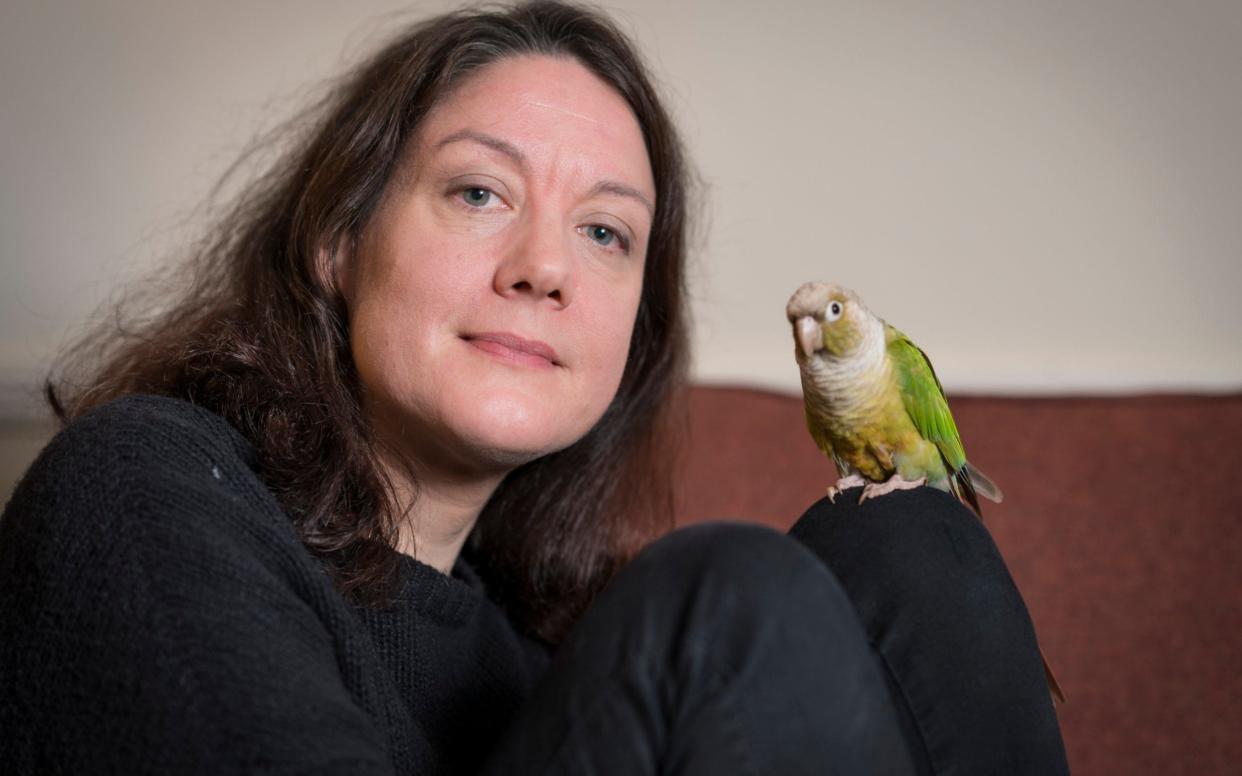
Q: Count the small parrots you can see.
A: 1